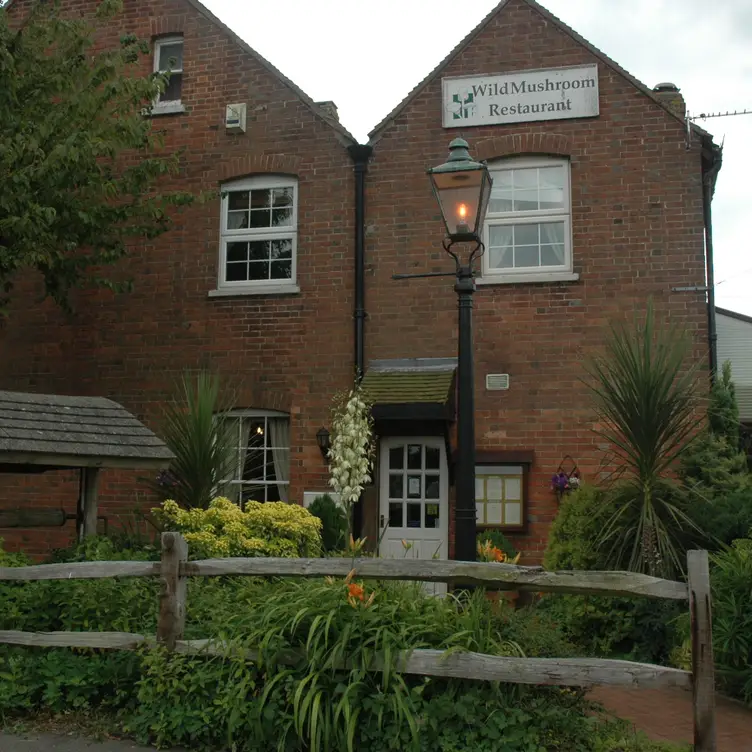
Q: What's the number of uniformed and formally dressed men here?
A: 0